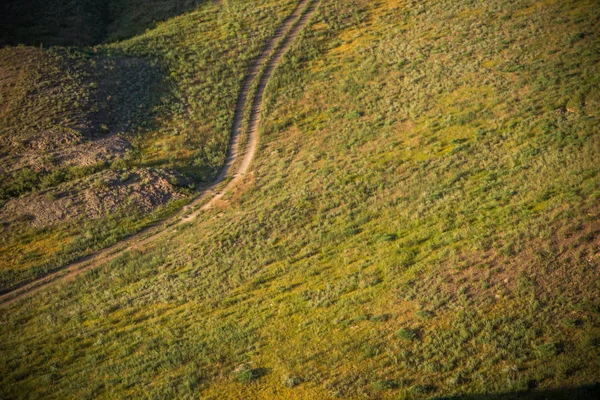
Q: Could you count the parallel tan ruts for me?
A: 2